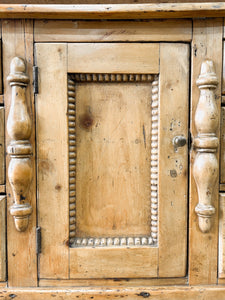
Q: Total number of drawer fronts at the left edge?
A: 3